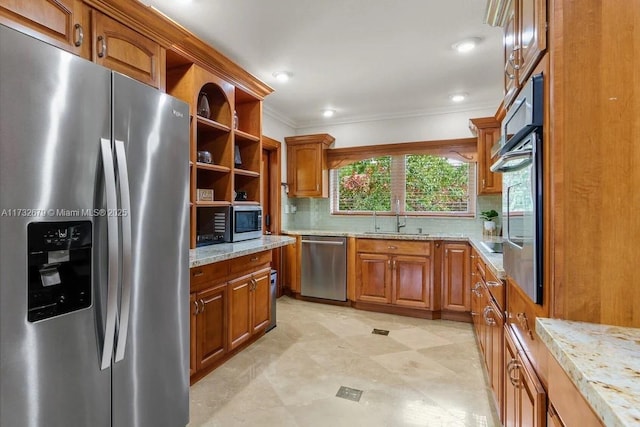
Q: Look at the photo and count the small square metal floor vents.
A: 2